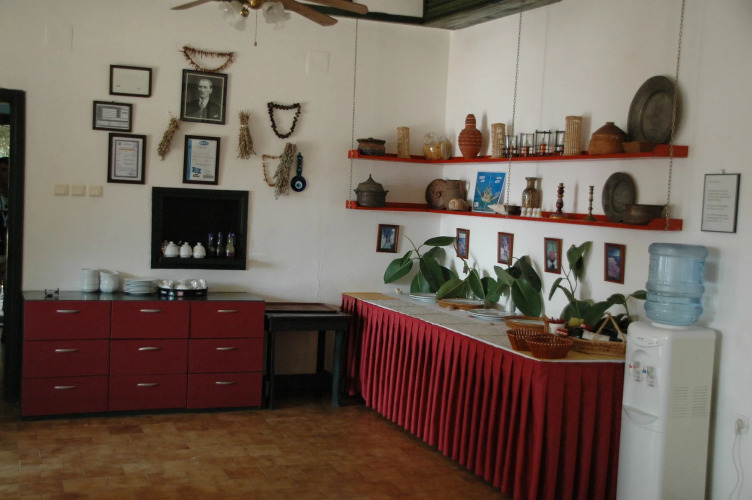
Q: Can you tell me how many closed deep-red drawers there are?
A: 9